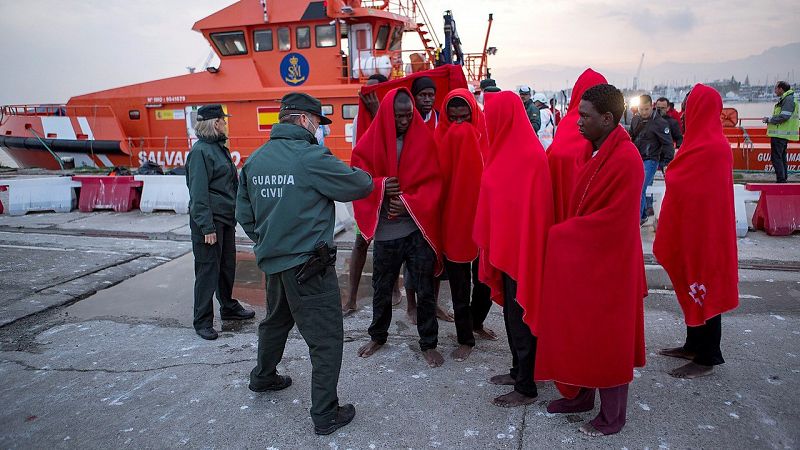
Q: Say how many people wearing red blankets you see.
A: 8